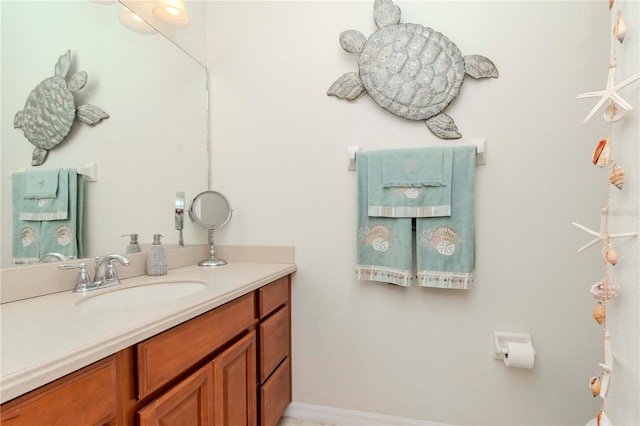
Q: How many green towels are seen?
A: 4